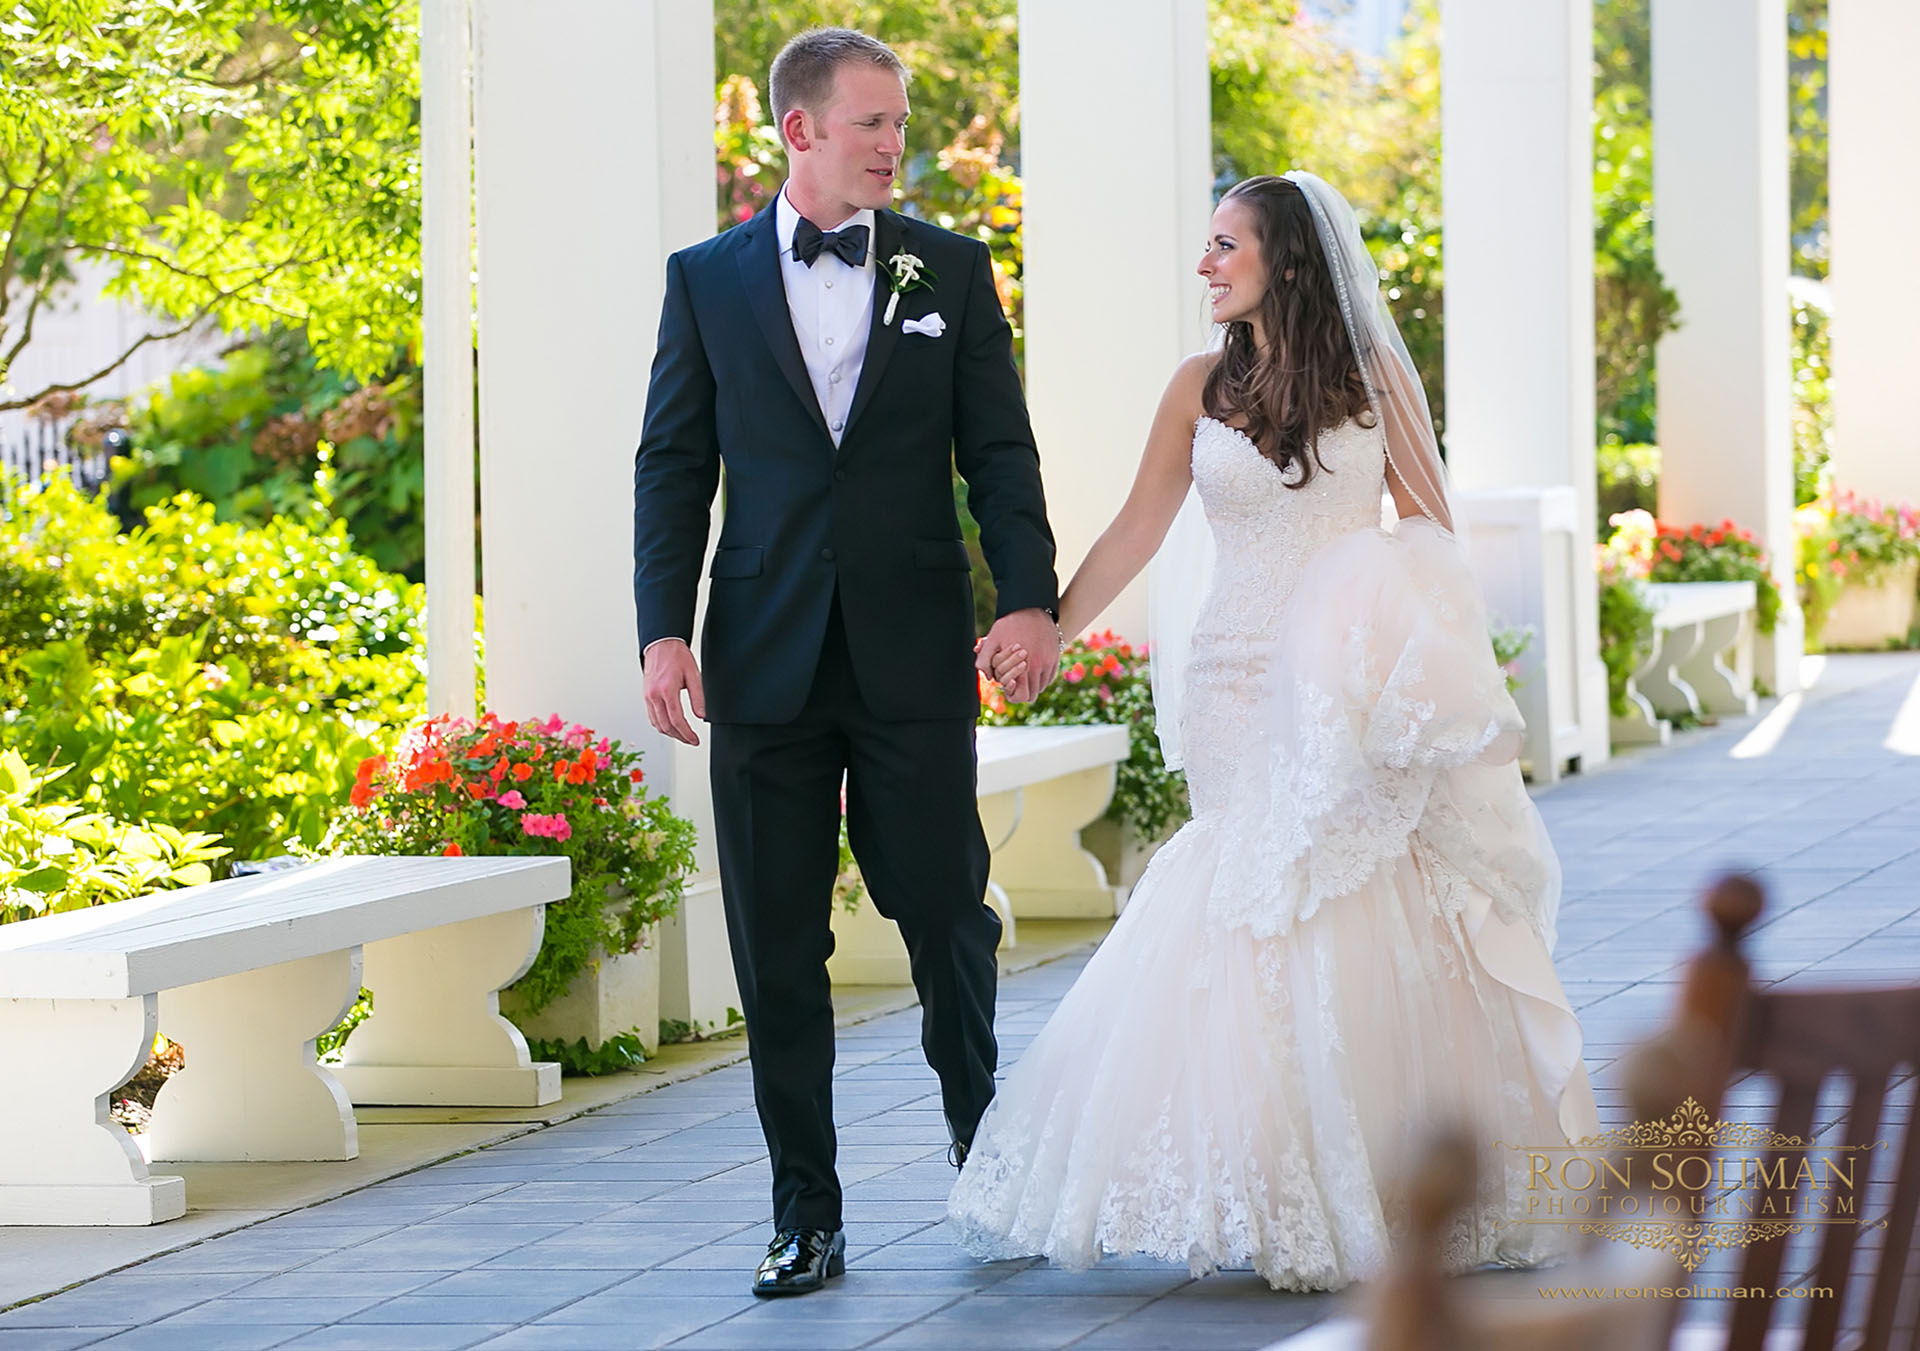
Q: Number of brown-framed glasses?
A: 0